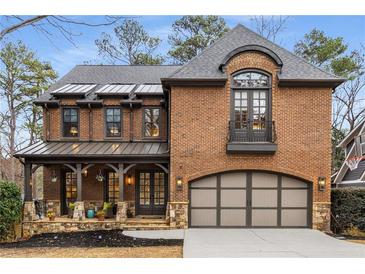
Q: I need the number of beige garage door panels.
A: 12